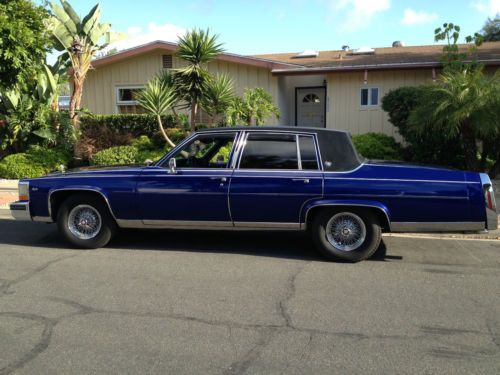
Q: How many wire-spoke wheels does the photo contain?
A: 2